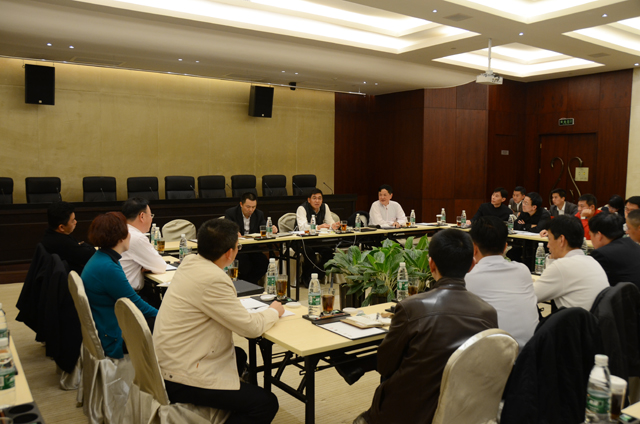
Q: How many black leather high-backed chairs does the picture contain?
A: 9